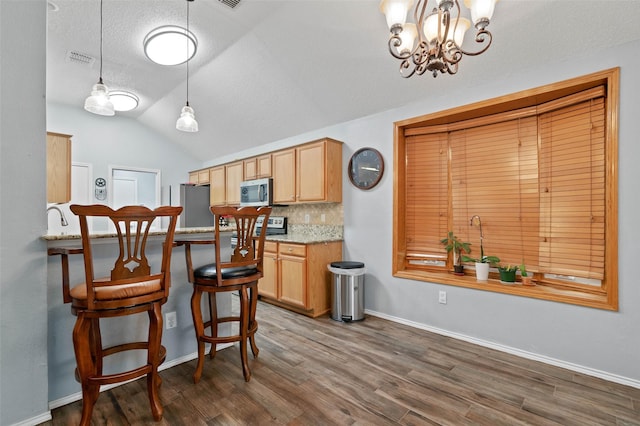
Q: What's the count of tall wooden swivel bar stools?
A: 2